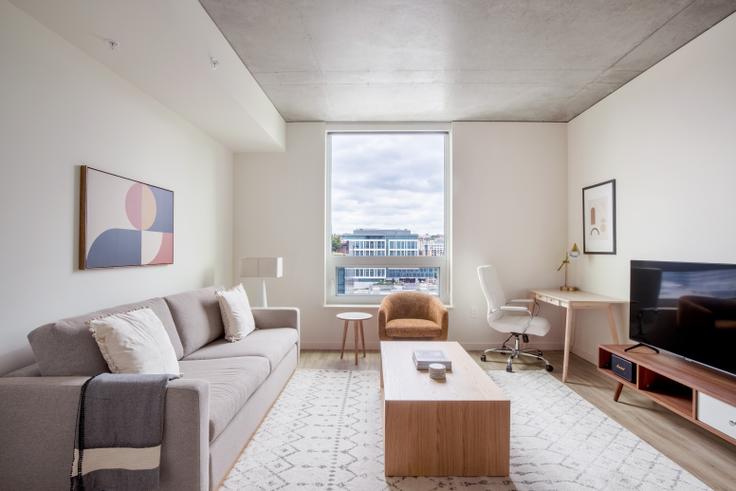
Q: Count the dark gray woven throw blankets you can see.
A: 1